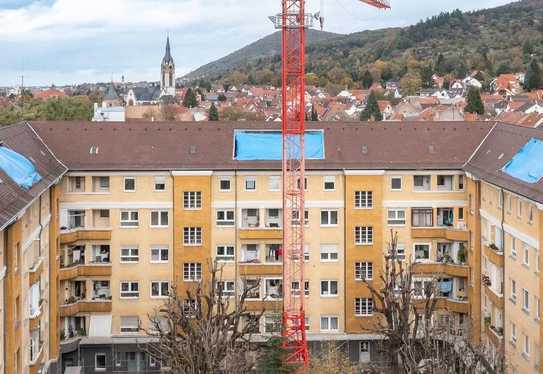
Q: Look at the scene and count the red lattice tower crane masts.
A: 1